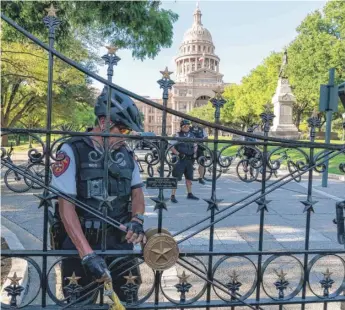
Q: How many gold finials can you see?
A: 13